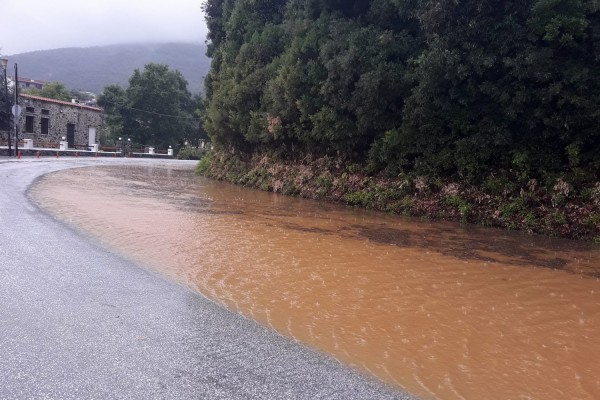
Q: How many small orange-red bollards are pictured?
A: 7